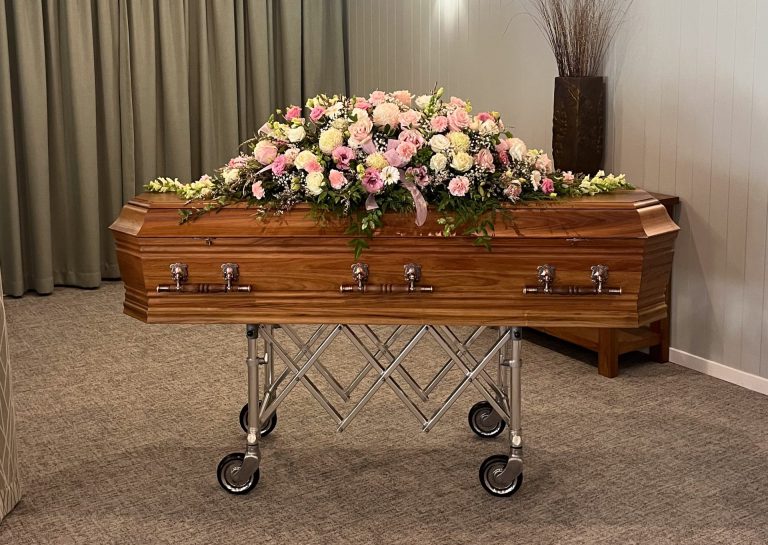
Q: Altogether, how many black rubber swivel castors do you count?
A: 4